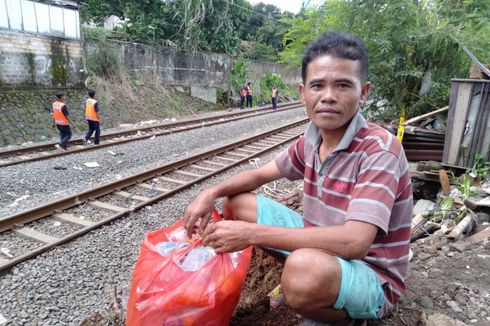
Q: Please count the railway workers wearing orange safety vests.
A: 5